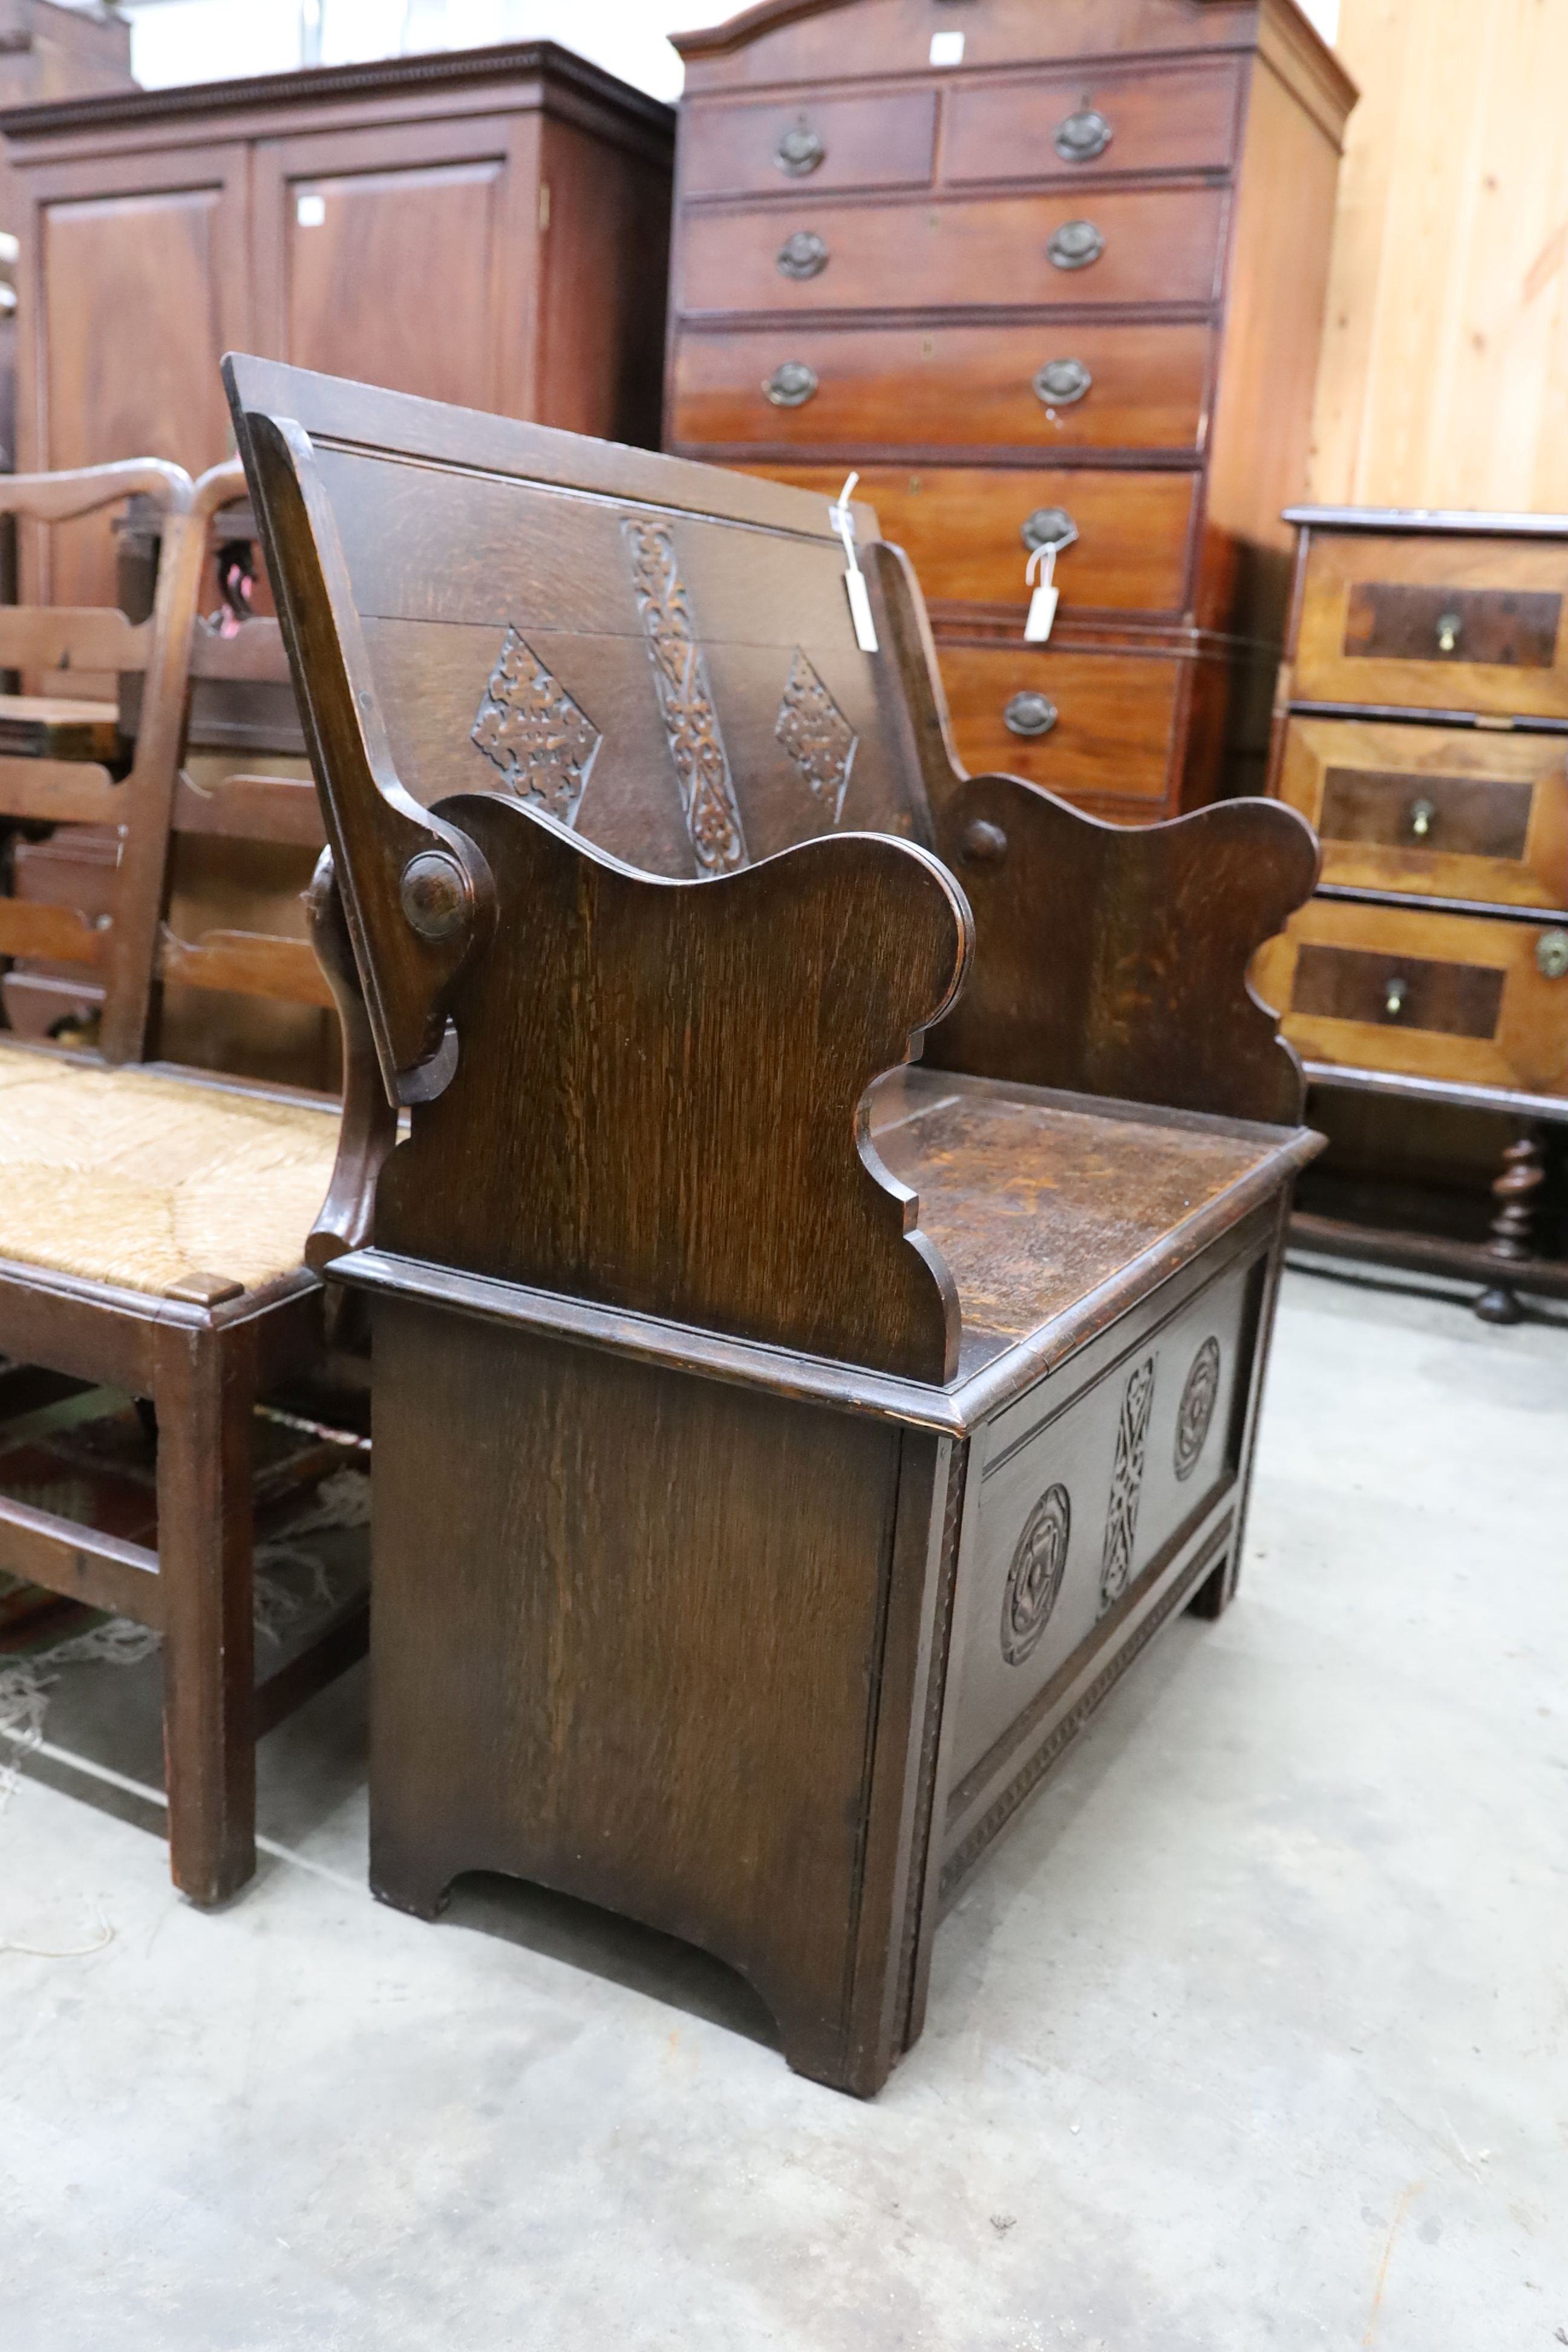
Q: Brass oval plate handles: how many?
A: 8